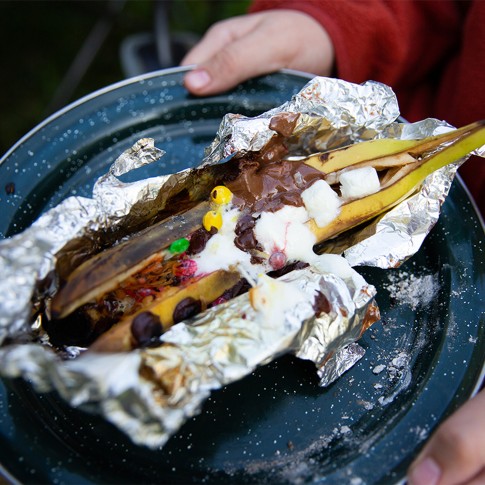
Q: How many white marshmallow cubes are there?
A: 2